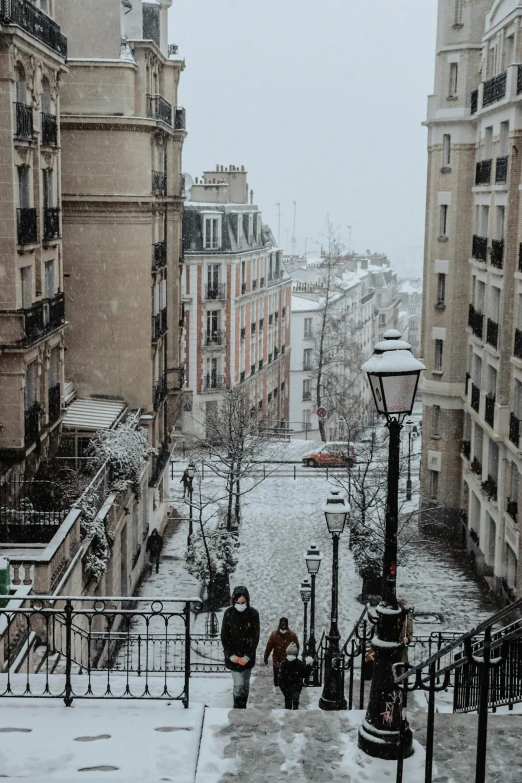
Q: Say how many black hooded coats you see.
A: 2